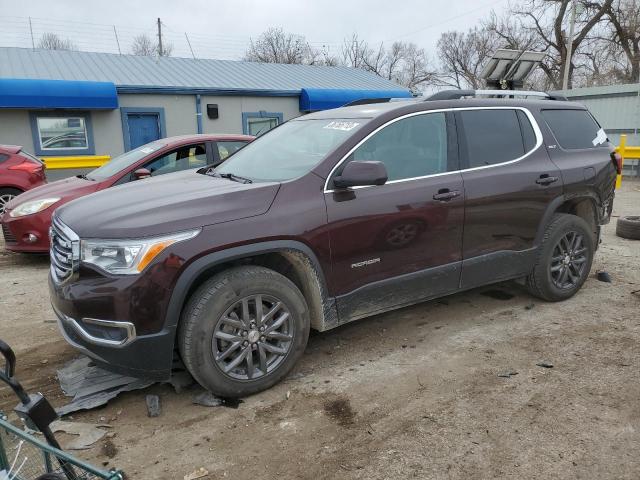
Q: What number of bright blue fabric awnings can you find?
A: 2